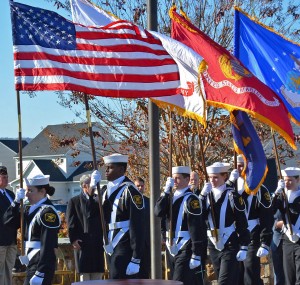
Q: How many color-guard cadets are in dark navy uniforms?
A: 6